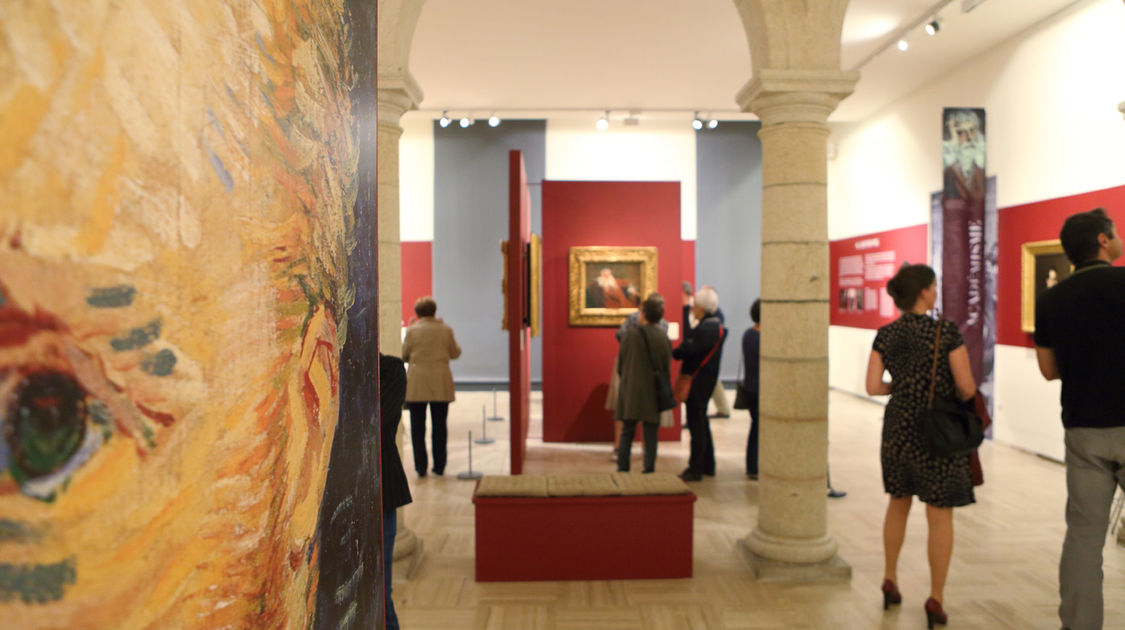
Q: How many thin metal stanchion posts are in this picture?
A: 3